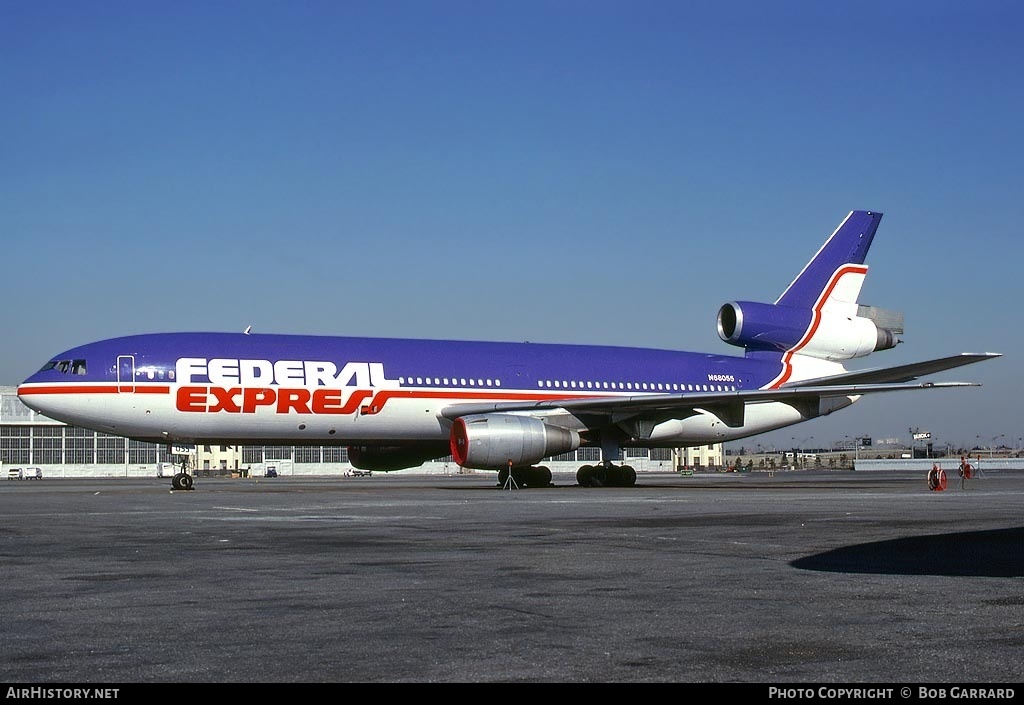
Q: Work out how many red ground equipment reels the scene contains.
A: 2